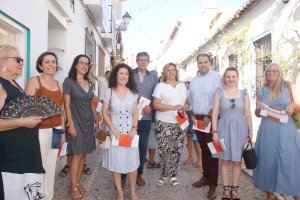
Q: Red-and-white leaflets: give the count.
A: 8